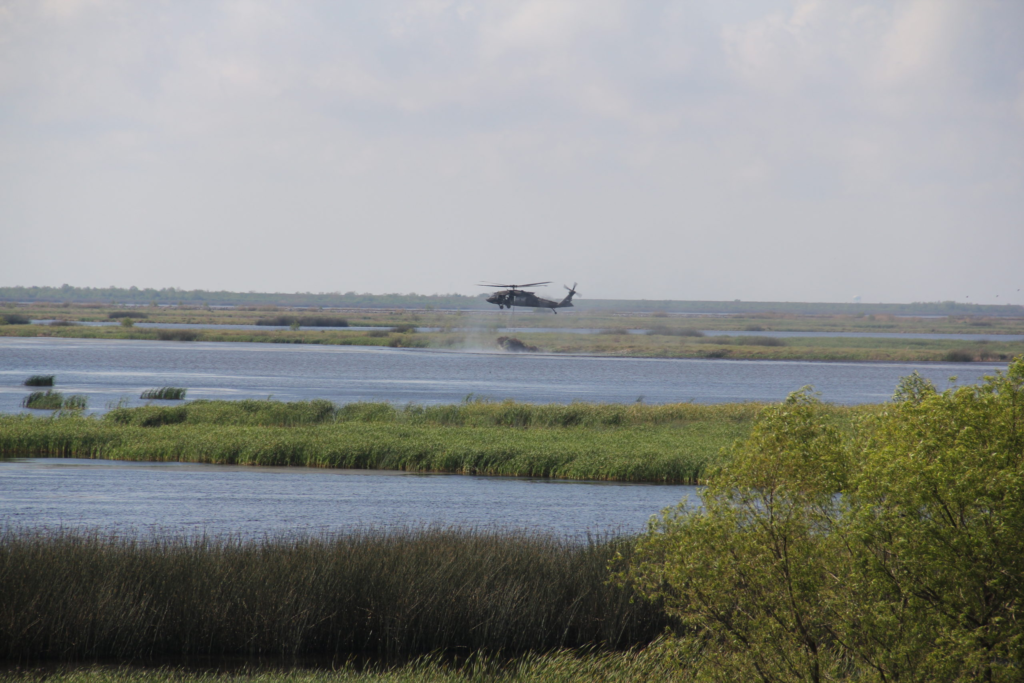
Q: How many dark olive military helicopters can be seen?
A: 1